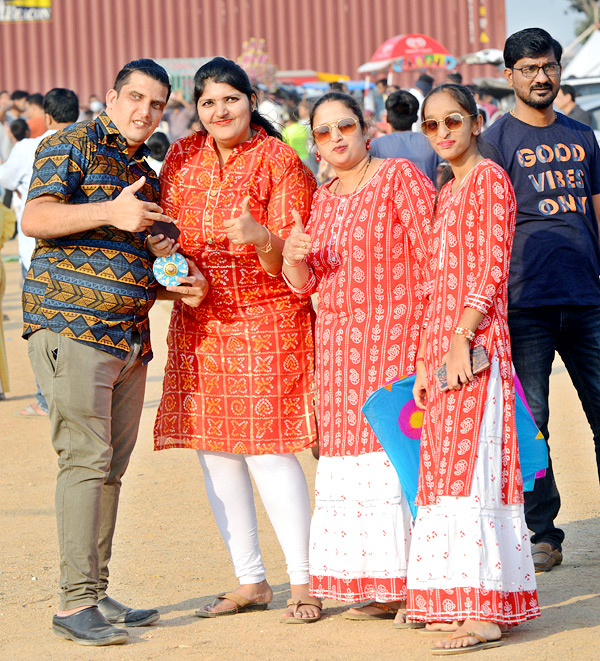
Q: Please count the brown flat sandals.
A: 6